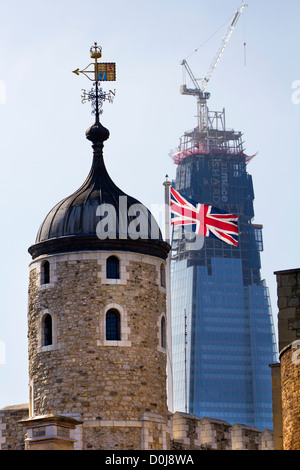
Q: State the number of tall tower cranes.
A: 1